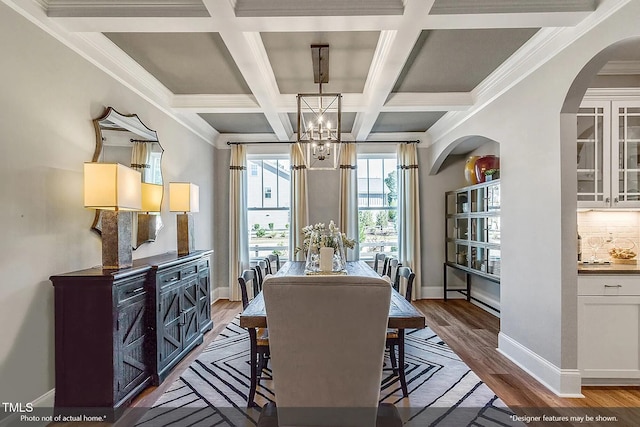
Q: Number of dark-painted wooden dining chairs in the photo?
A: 6